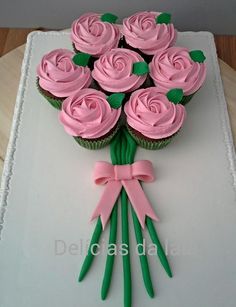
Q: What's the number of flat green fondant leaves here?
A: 7